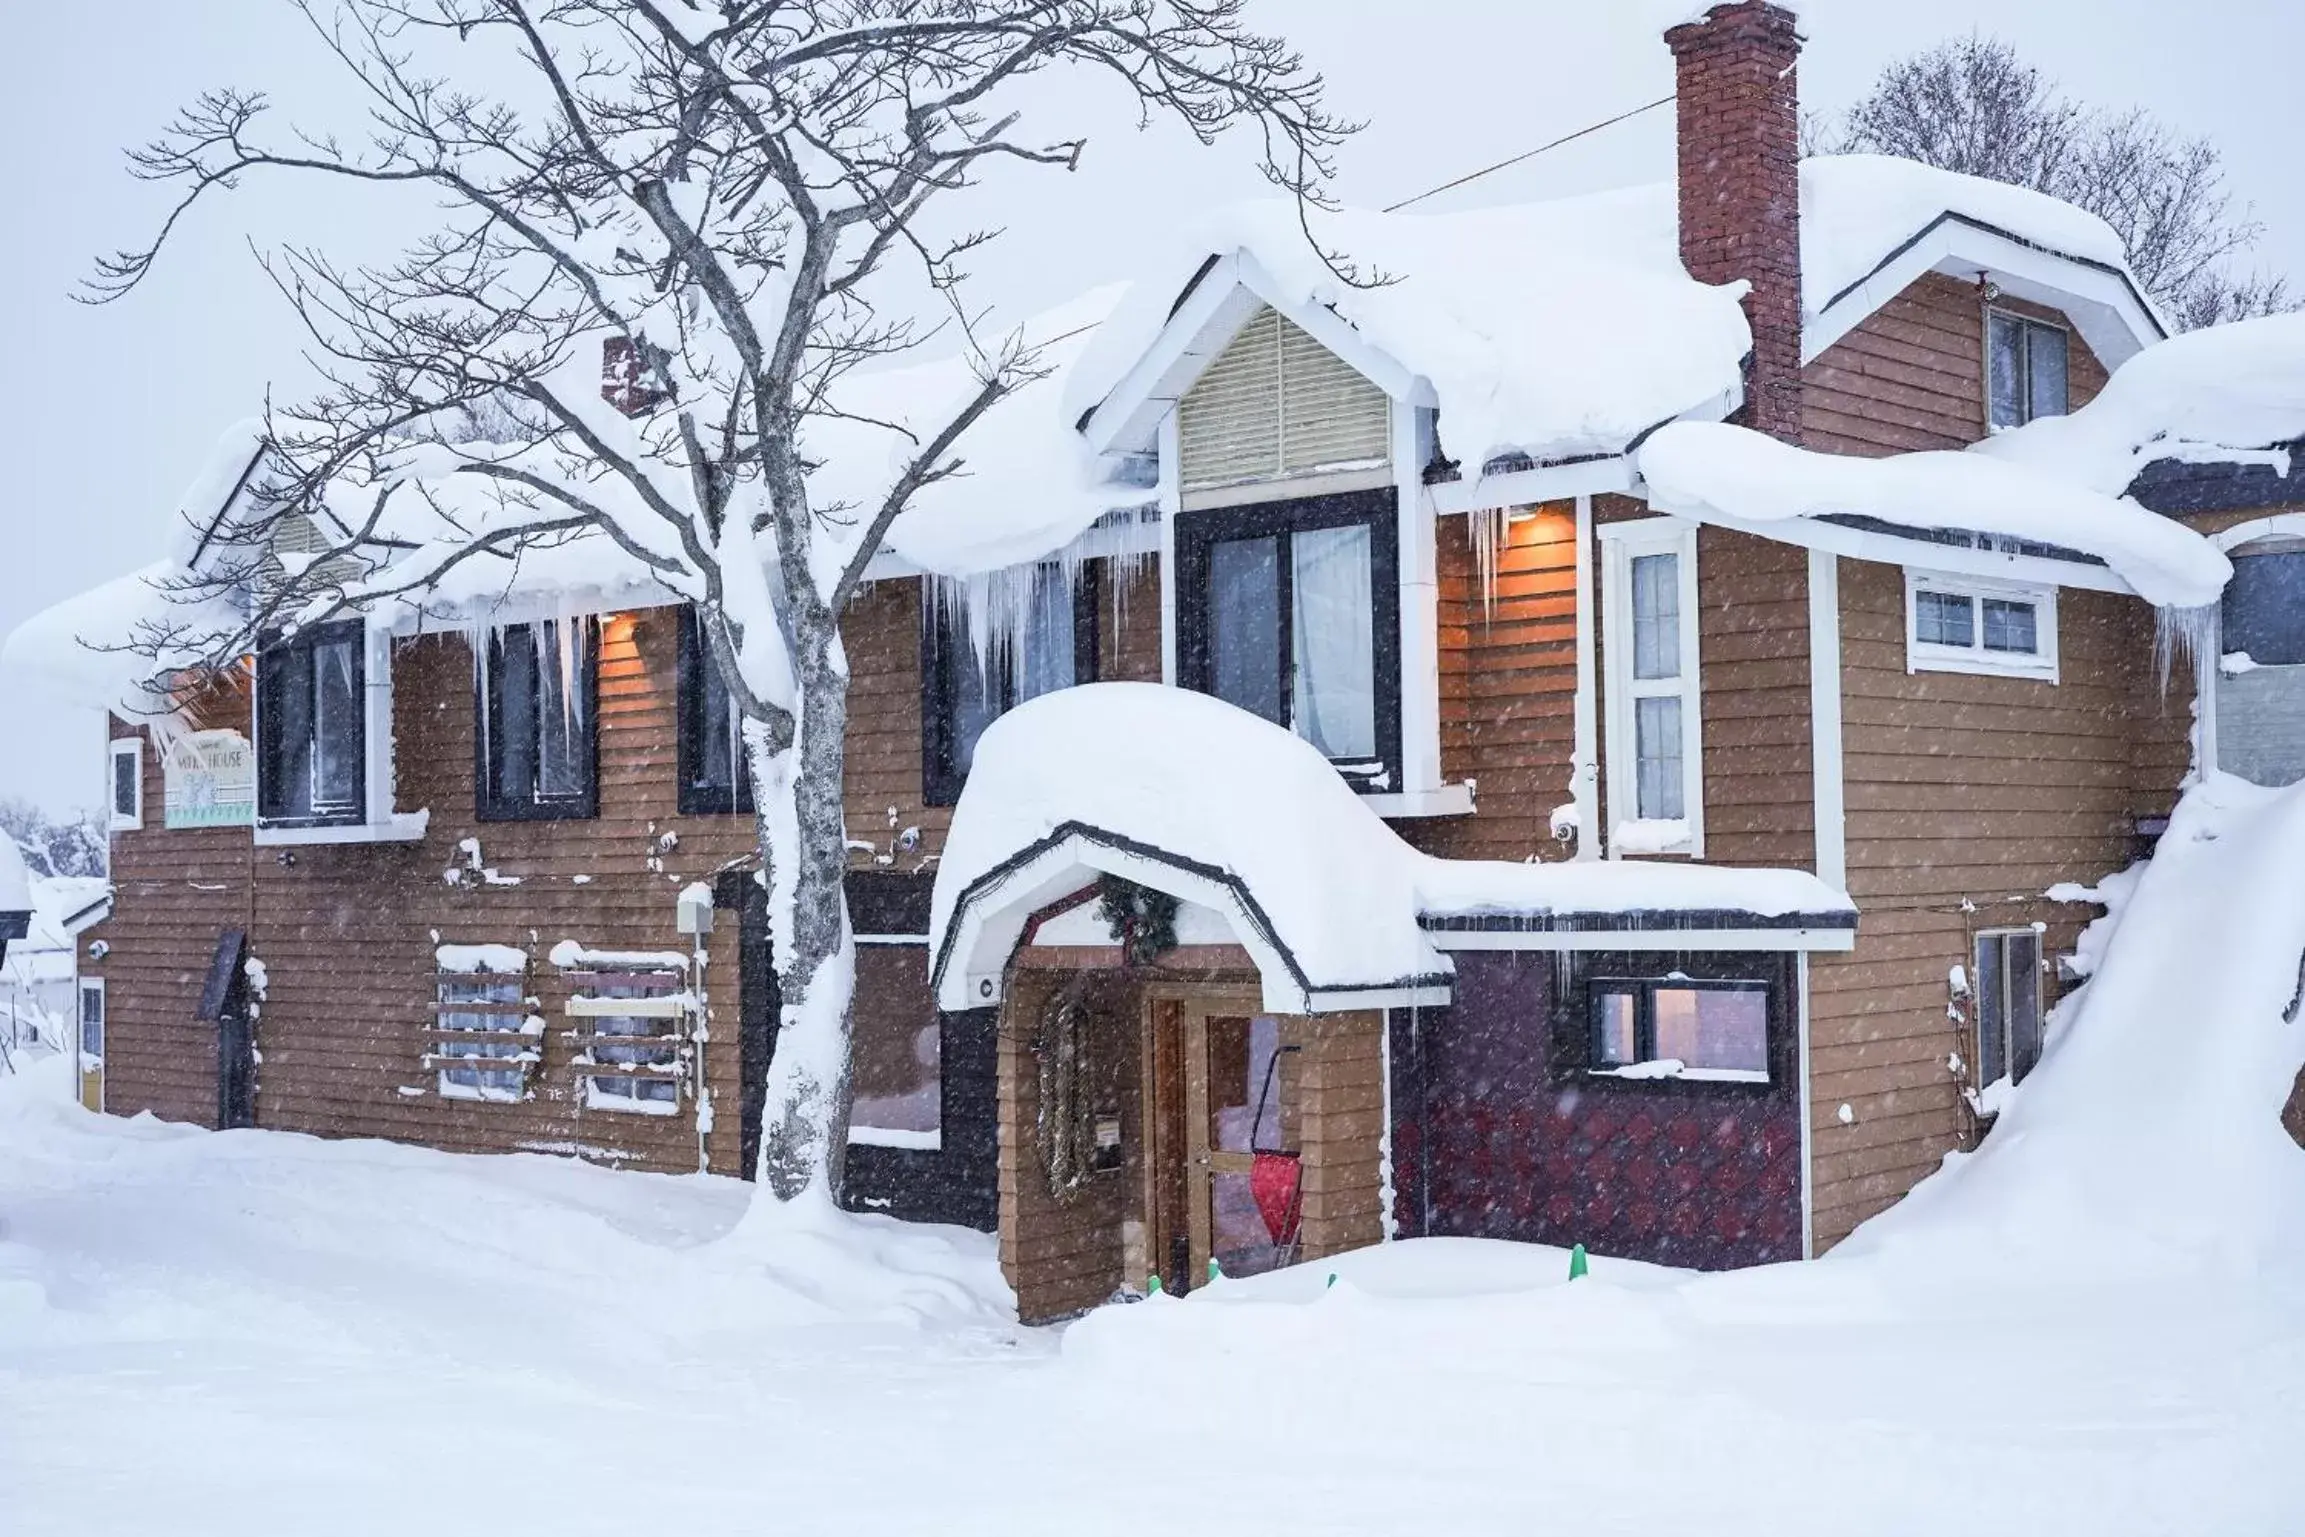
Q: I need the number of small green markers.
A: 4